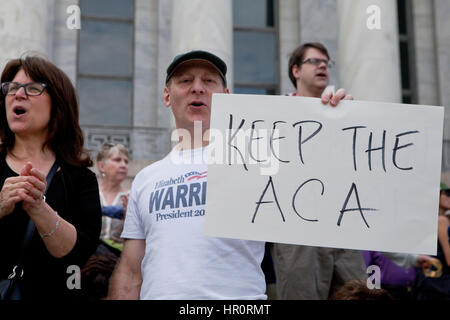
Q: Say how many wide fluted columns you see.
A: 3